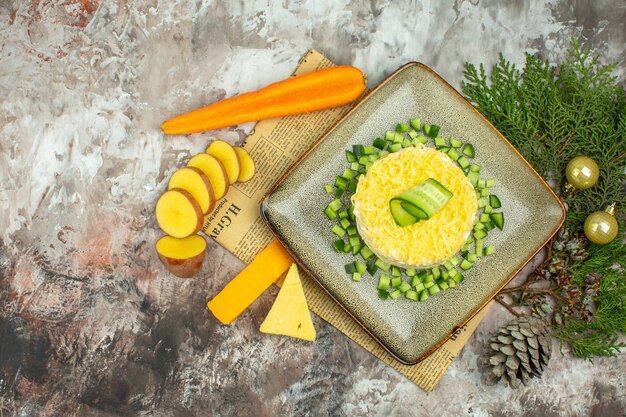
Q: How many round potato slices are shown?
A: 5